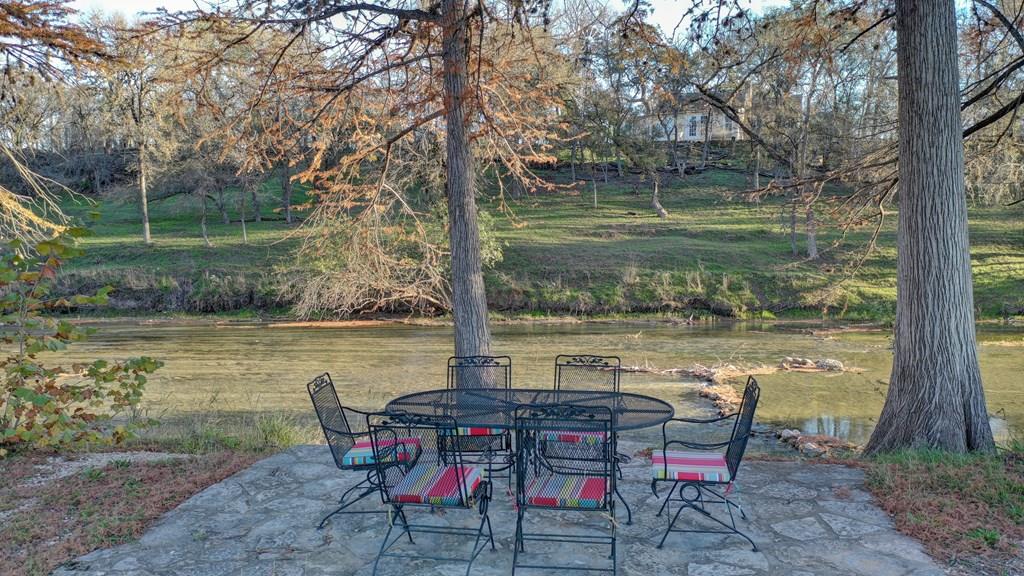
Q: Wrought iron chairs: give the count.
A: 6